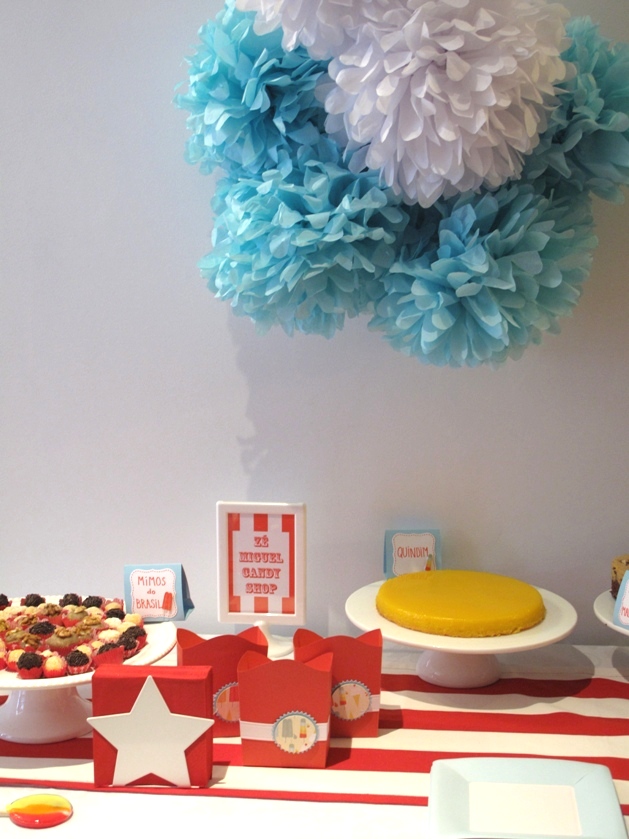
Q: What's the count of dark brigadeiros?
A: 11